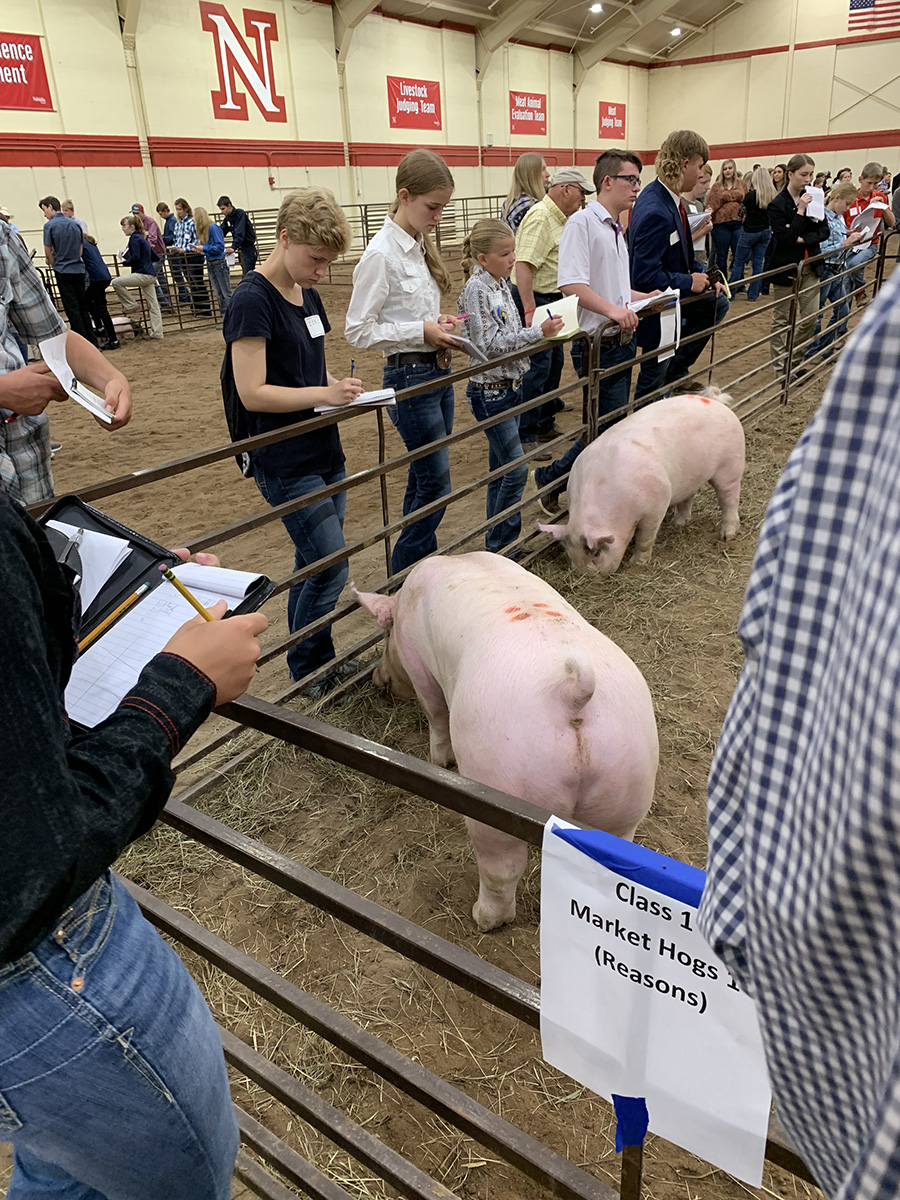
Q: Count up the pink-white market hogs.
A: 2